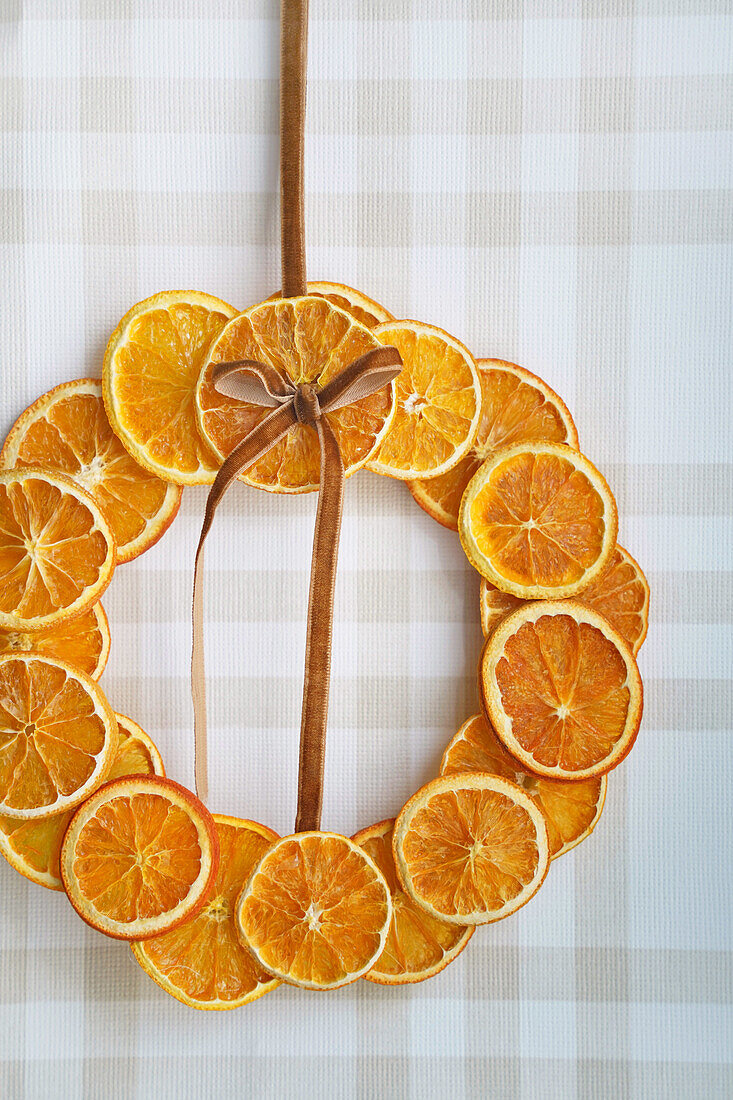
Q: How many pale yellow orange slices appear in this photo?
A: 2